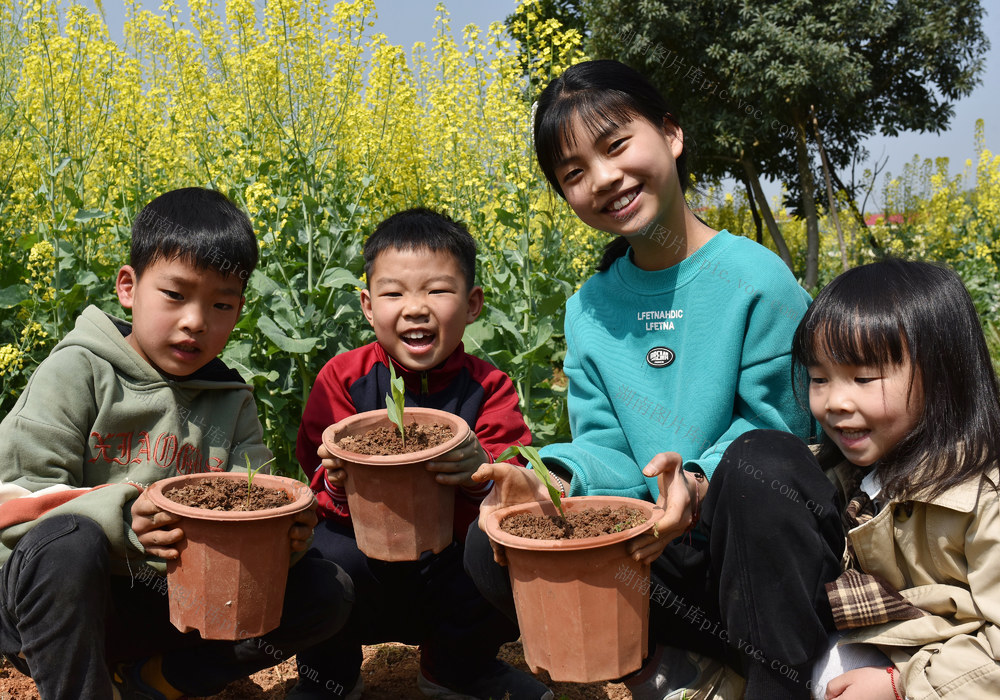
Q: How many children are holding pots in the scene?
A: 3